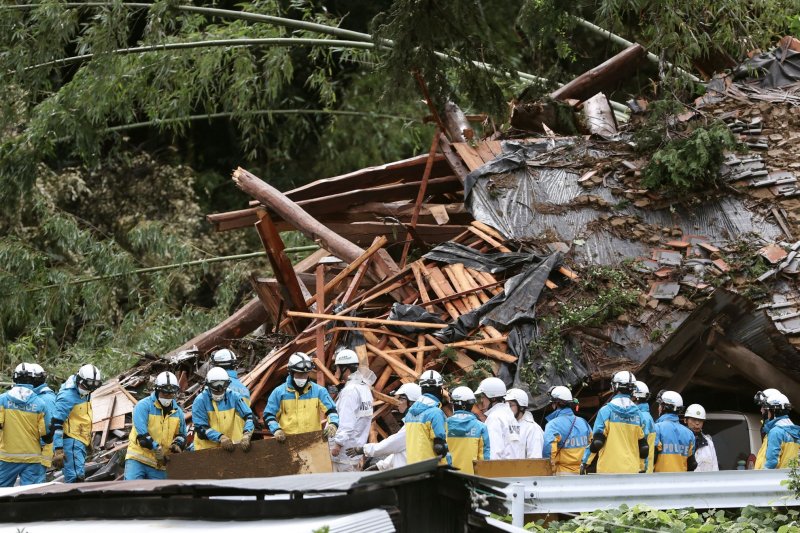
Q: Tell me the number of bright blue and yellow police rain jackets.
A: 15